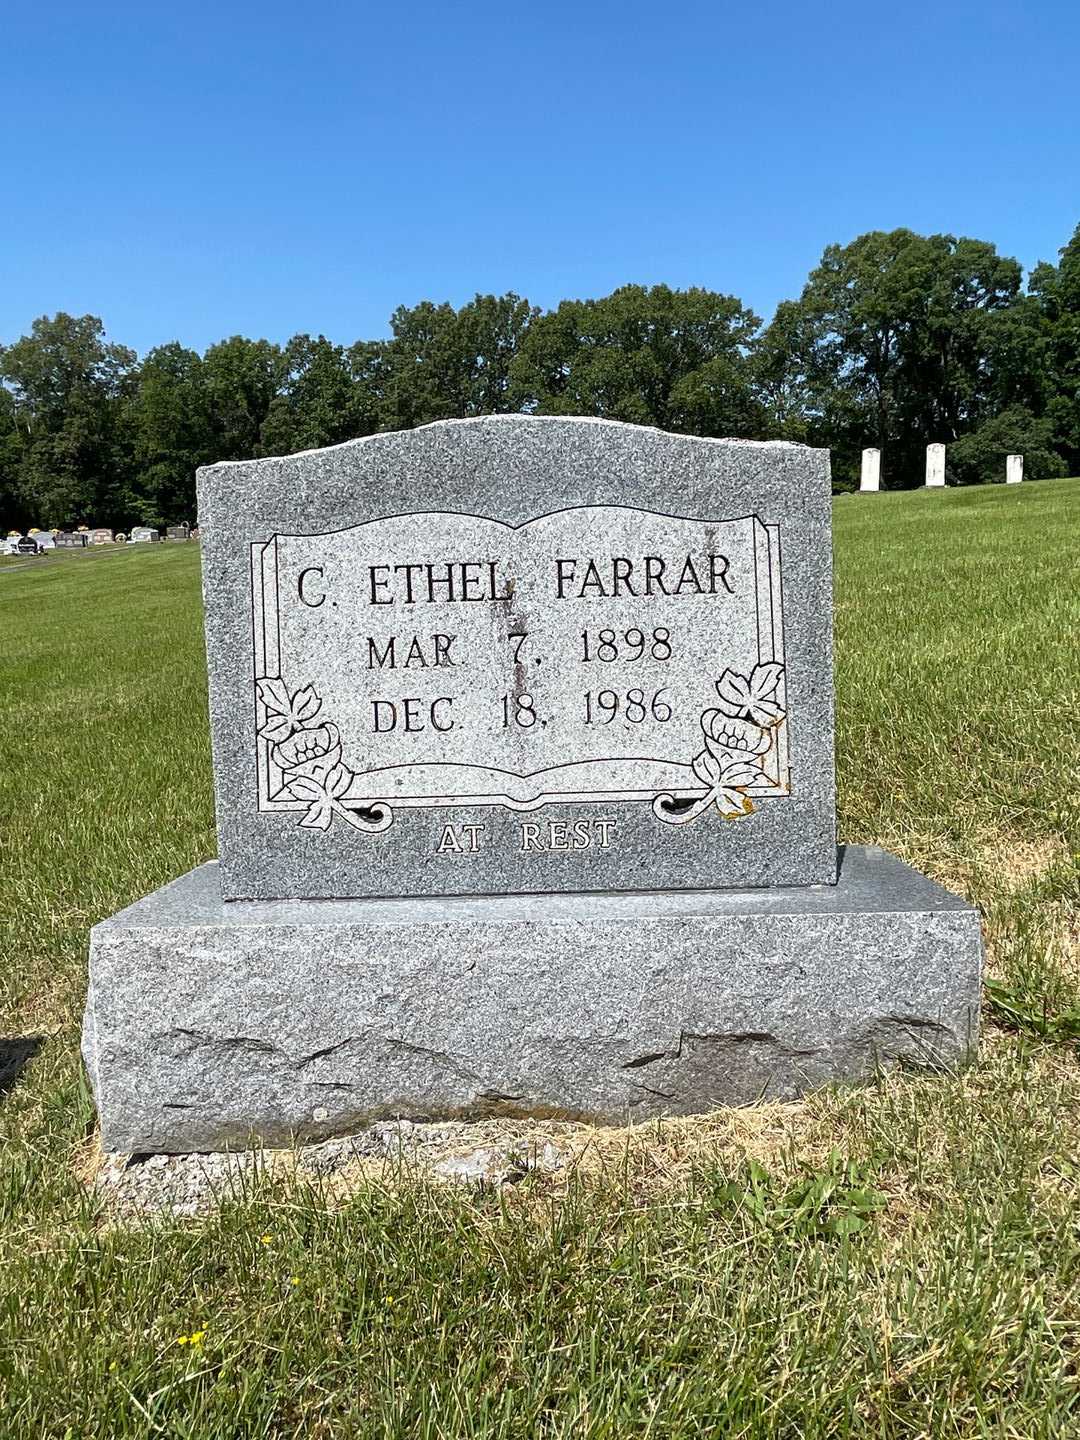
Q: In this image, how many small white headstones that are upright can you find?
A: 3